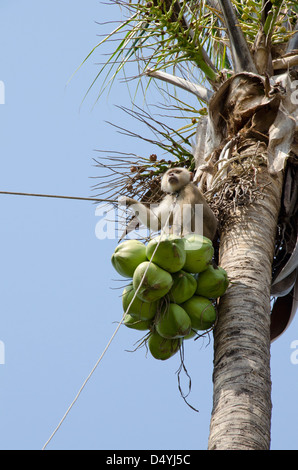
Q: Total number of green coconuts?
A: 12